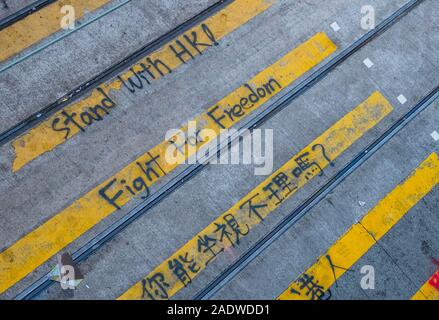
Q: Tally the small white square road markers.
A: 4